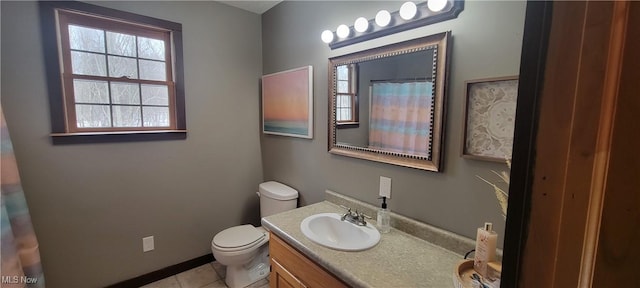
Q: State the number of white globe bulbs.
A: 6